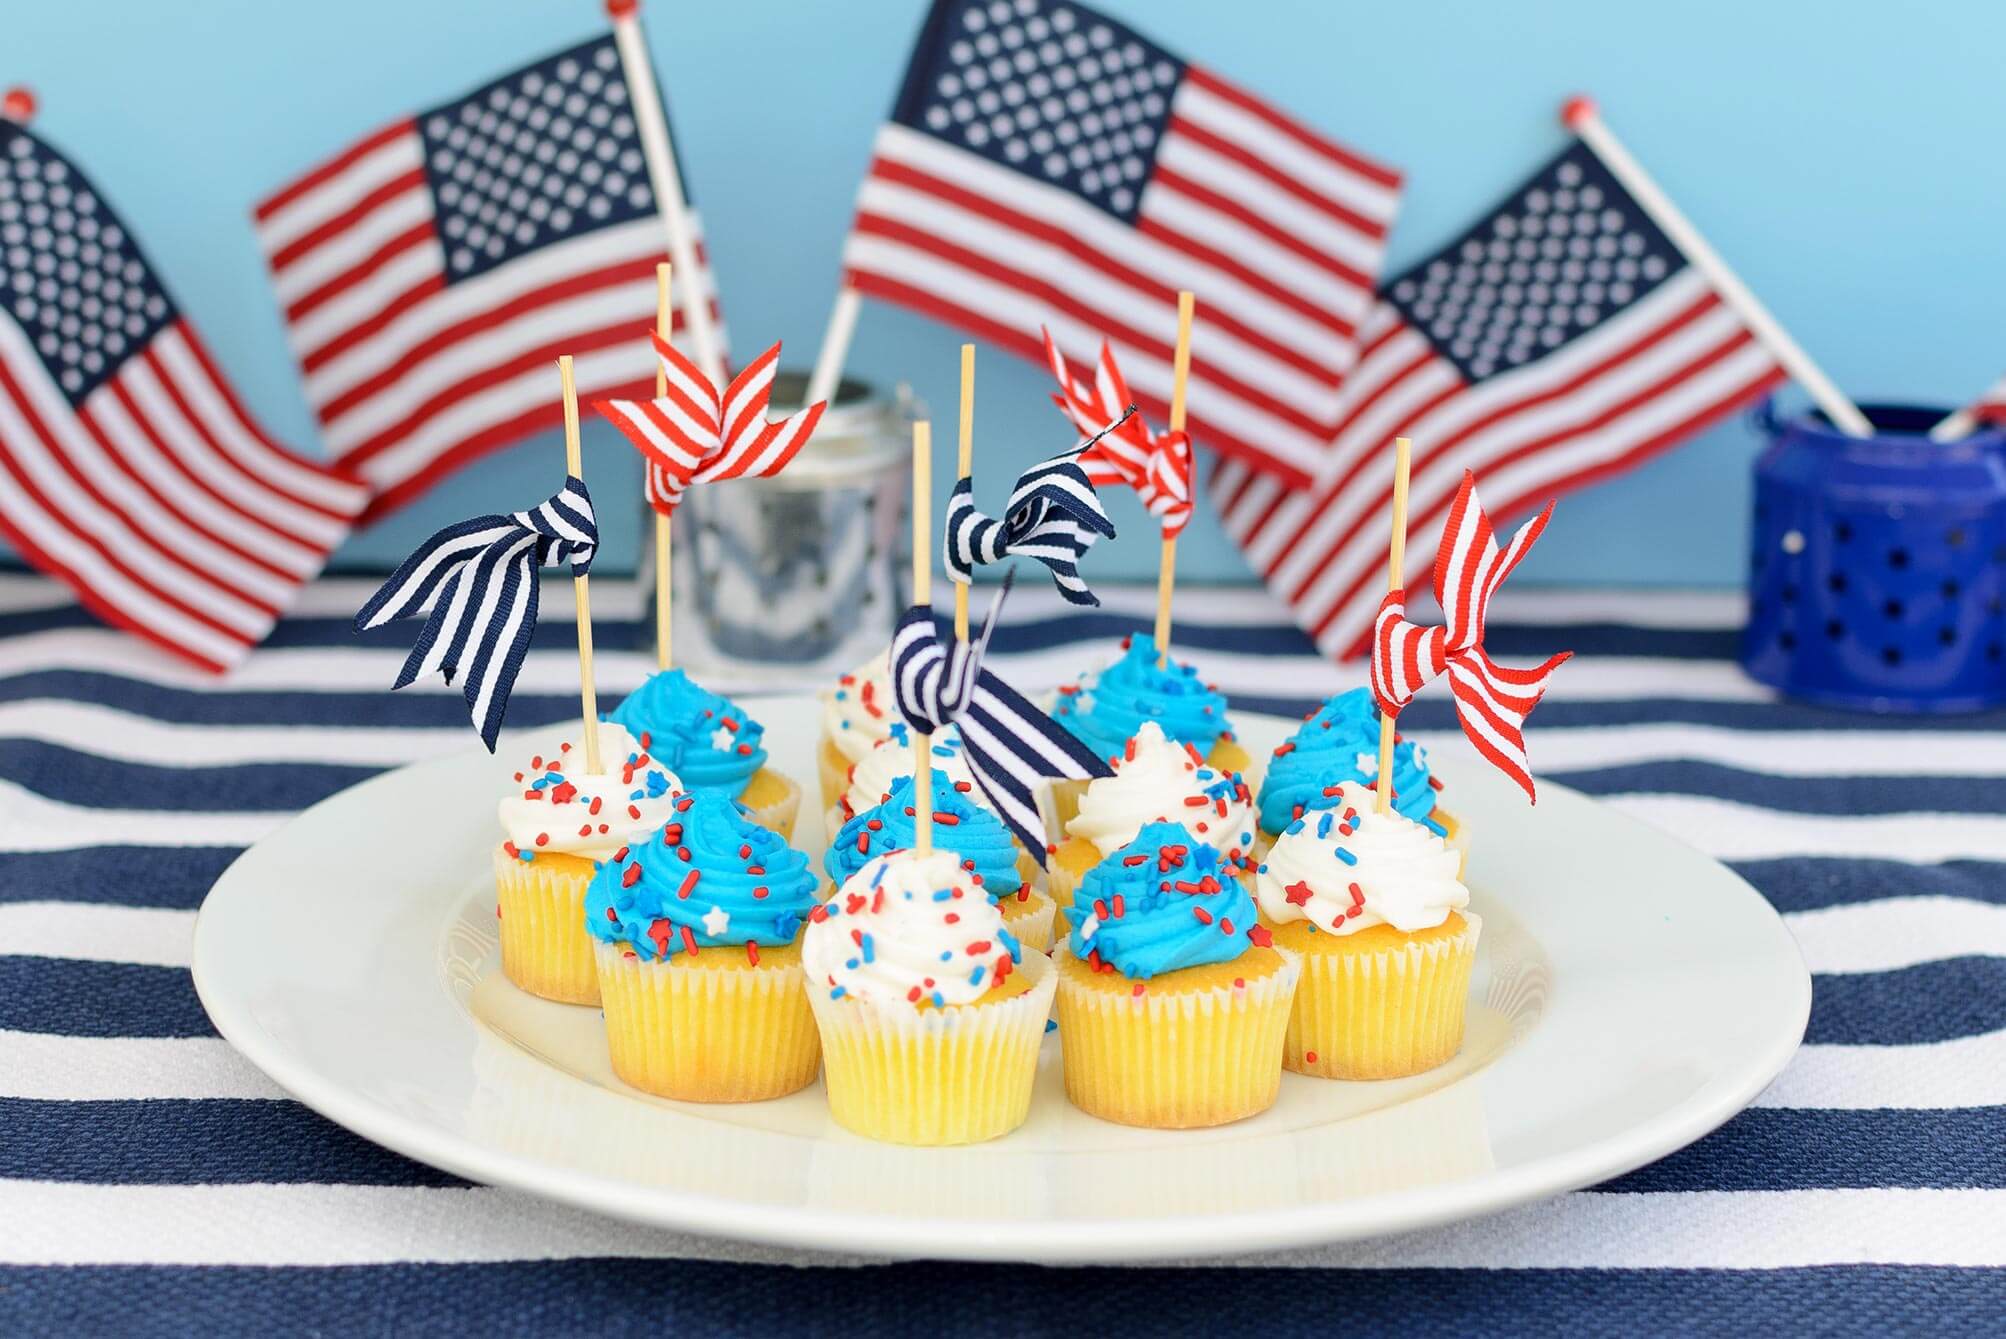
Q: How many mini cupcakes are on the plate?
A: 12